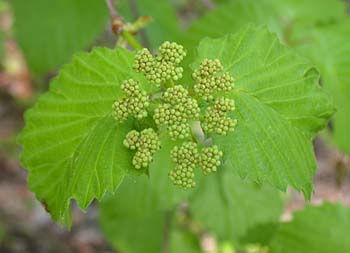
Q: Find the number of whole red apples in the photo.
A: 0